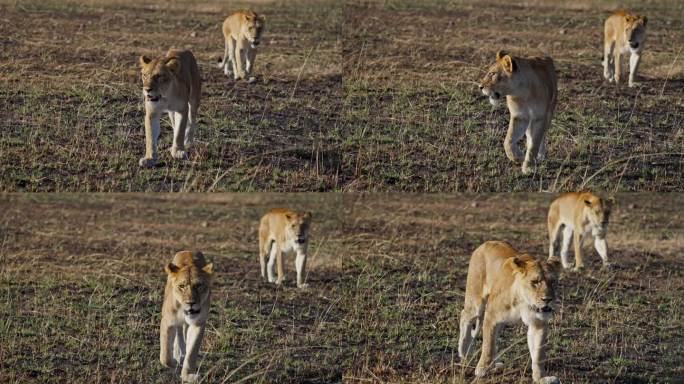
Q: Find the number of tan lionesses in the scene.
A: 8